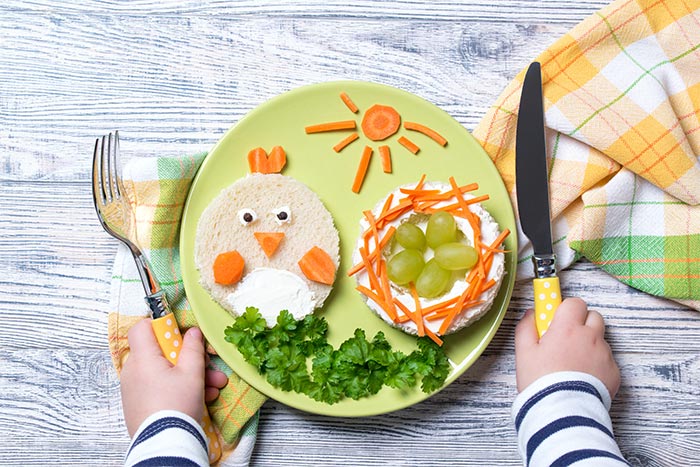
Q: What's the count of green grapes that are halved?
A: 0